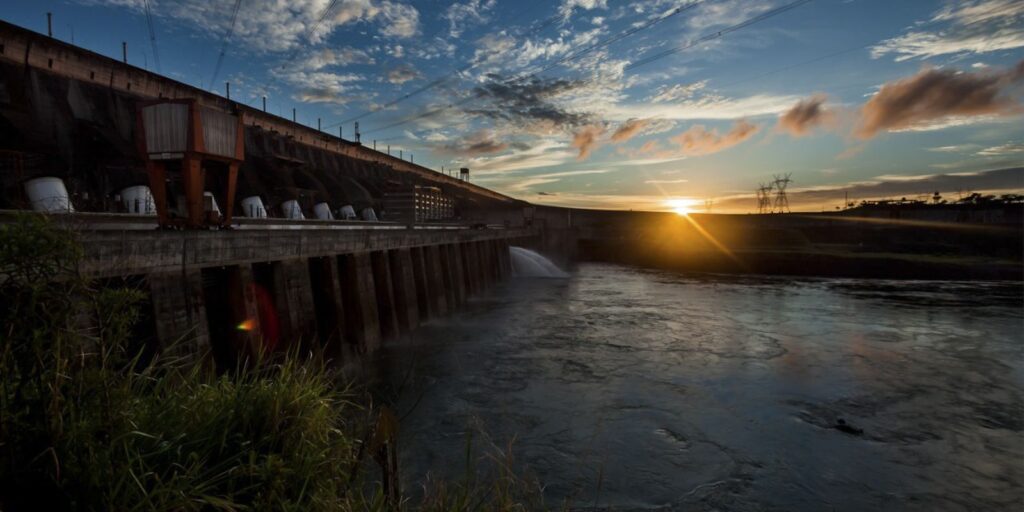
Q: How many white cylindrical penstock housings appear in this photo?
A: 8